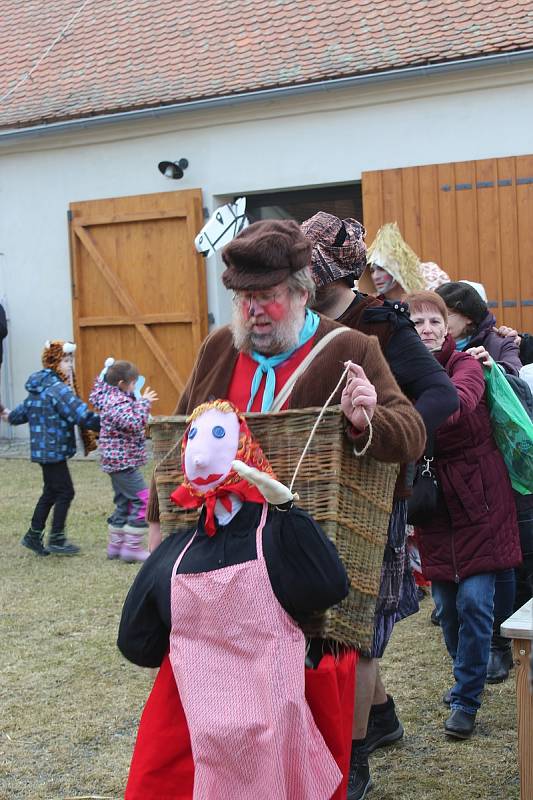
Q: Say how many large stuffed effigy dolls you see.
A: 1